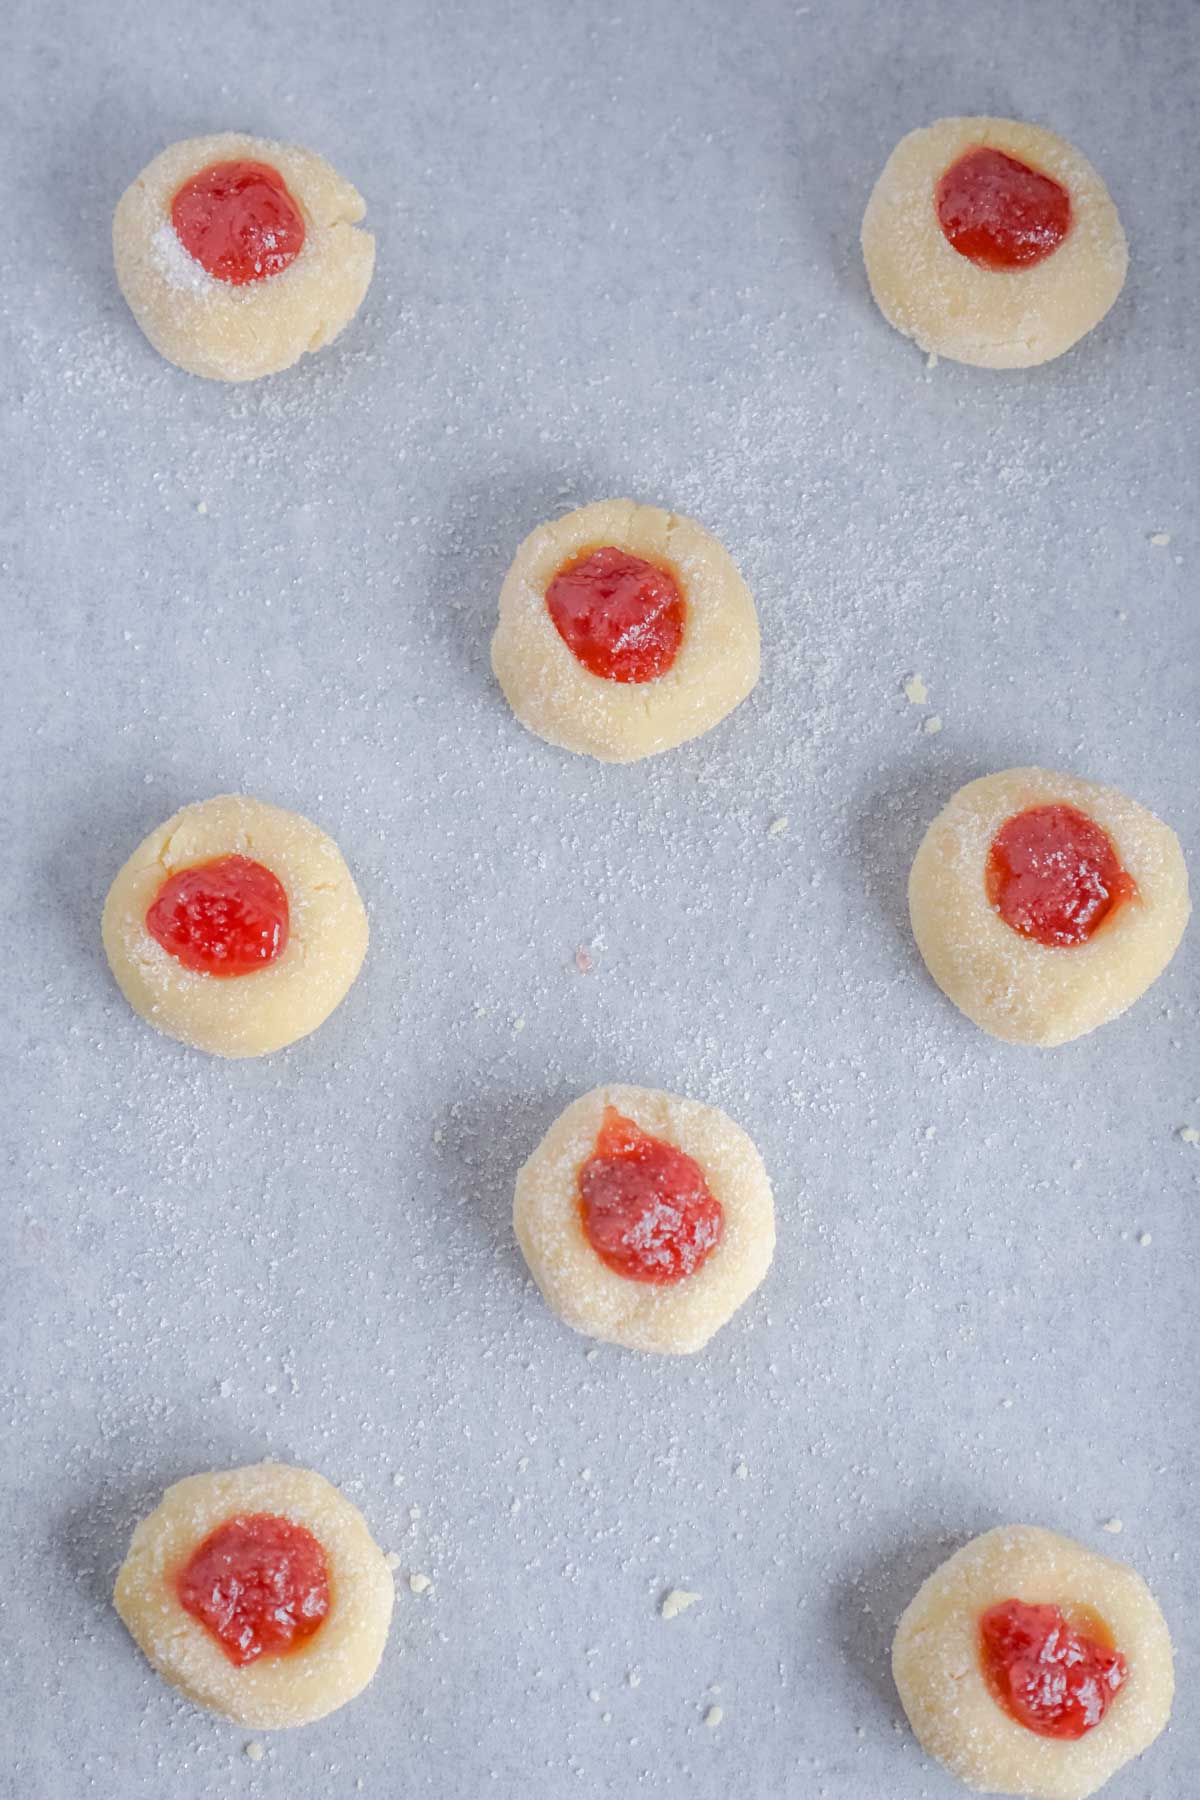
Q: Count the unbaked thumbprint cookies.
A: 8